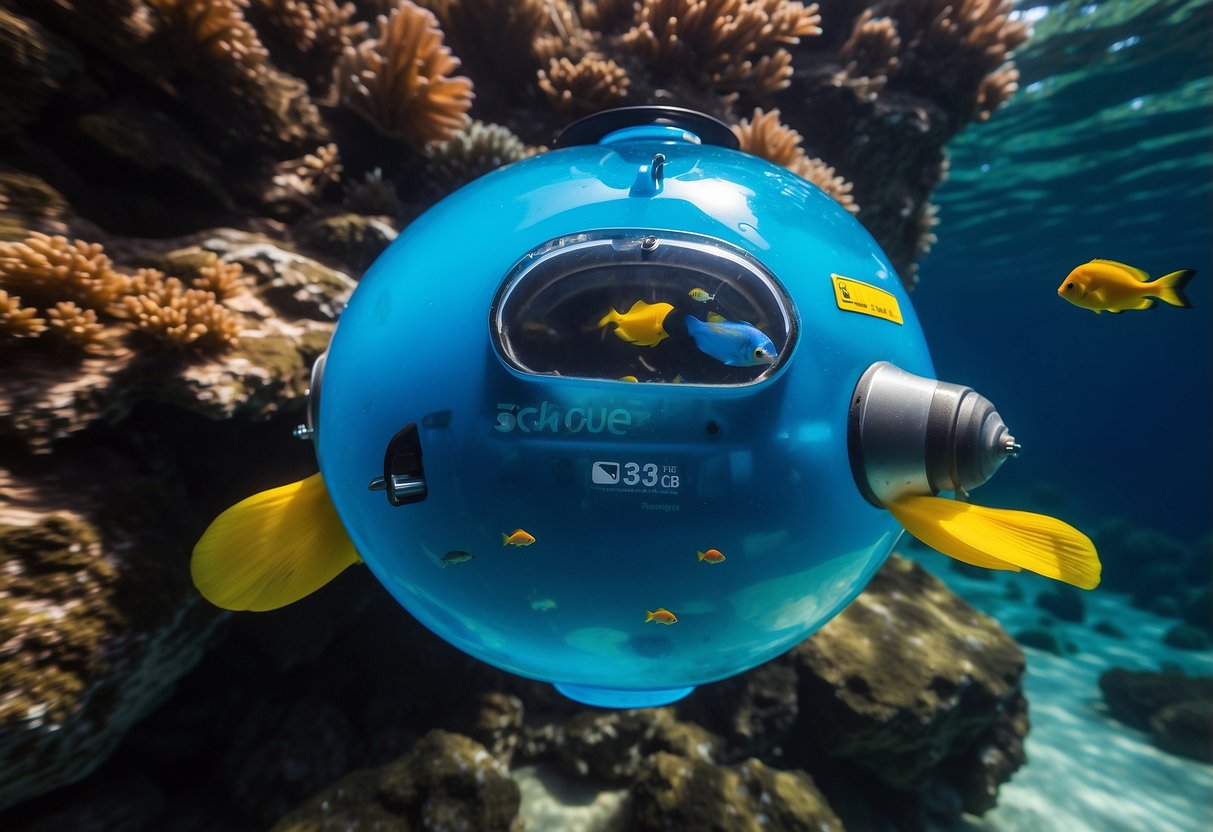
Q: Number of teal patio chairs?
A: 0